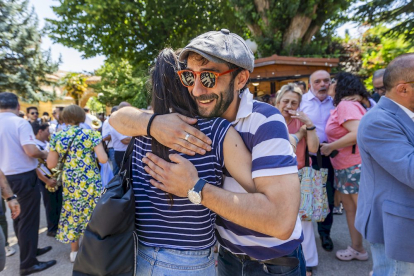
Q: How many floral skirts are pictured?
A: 1